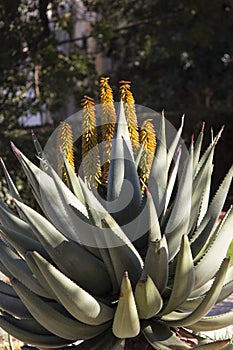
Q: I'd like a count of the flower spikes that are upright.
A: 5